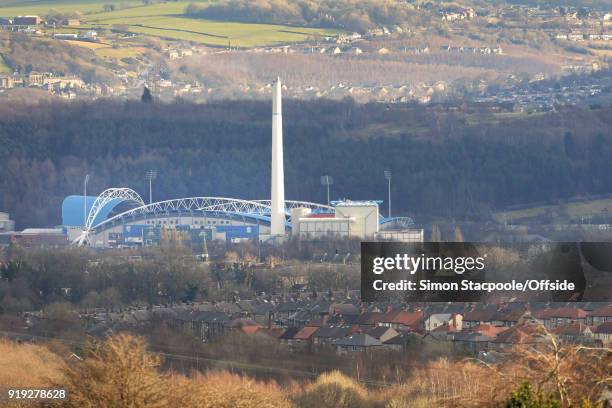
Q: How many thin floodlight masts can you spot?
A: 4